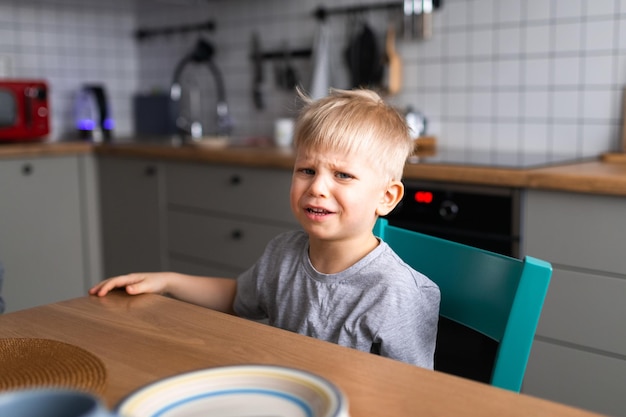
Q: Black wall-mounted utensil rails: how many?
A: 3